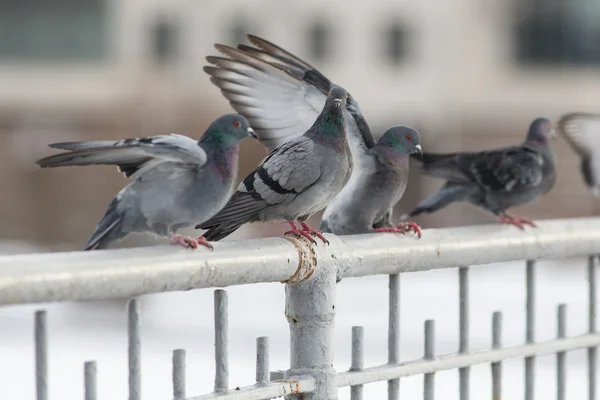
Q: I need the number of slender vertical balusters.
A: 14